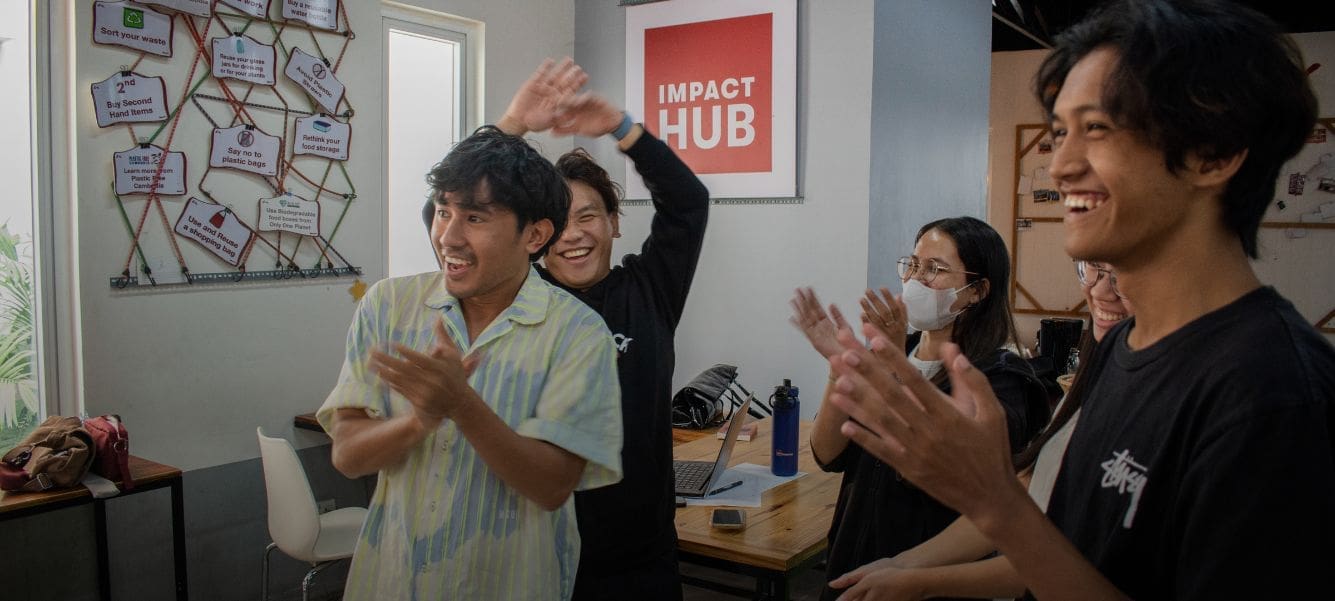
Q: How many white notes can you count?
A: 12